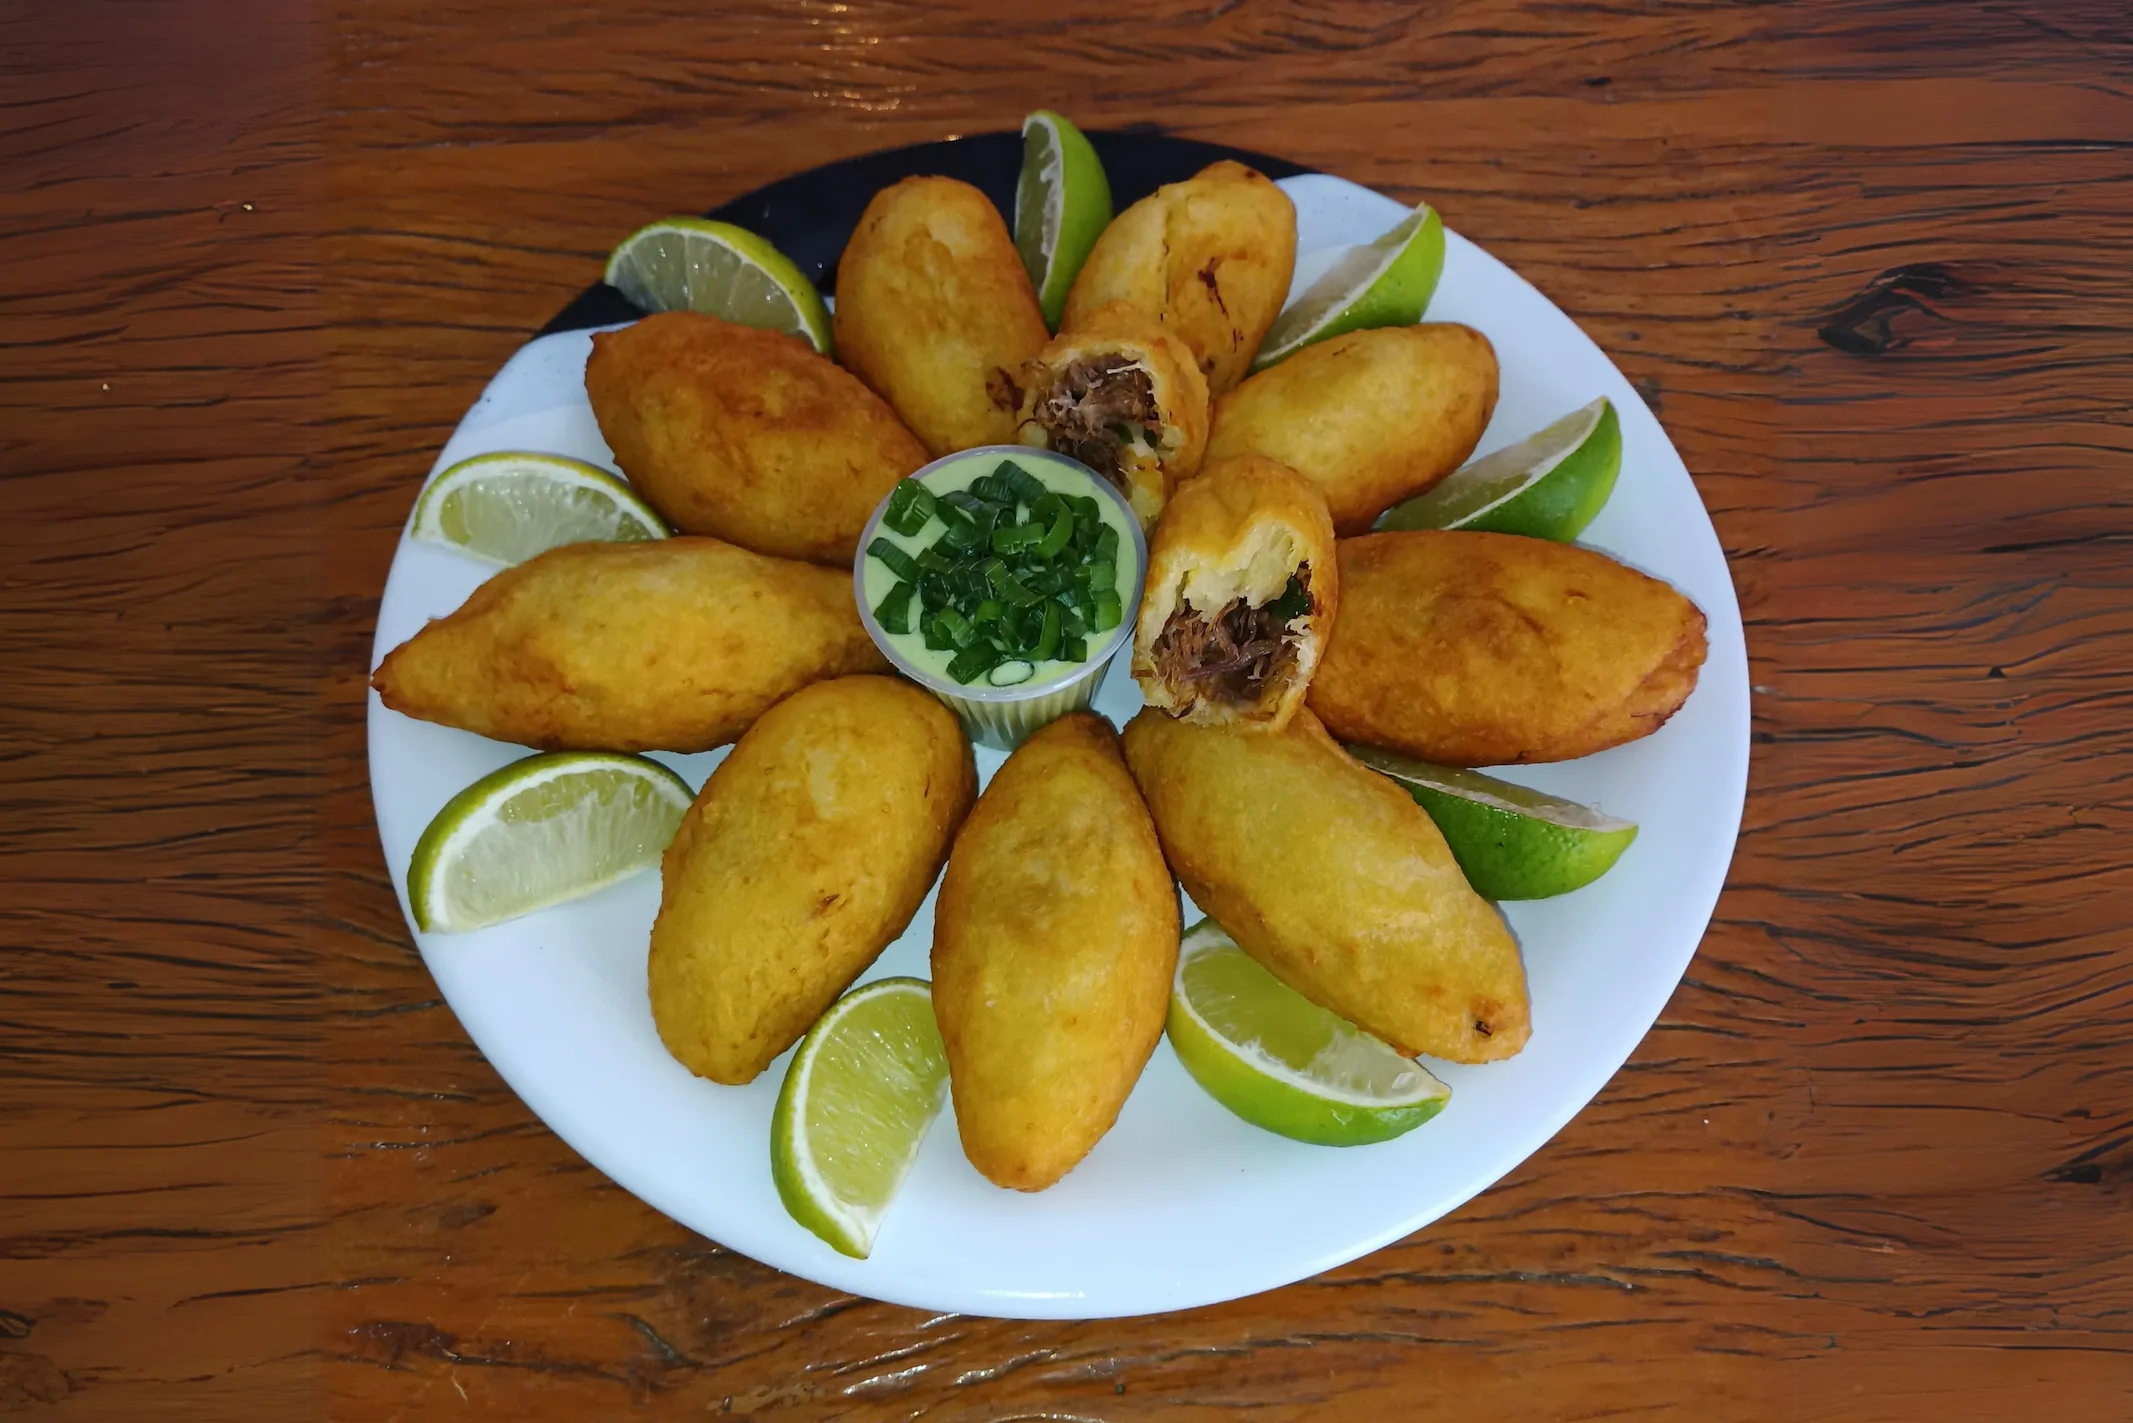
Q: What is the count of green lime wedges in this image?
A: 9